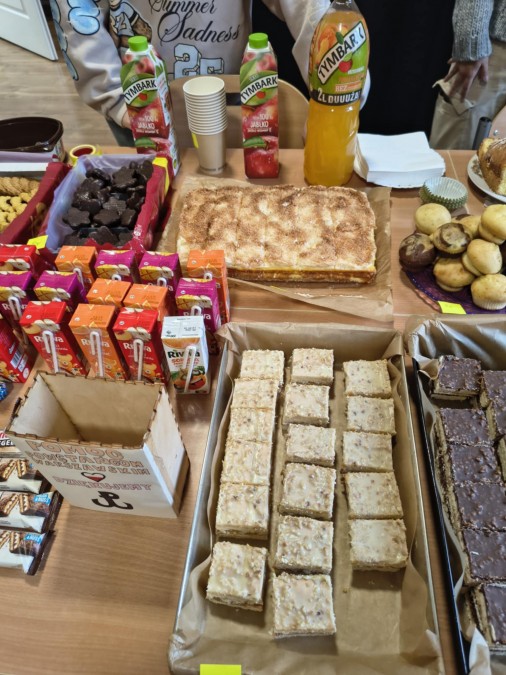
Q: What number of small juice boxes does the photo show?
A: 15